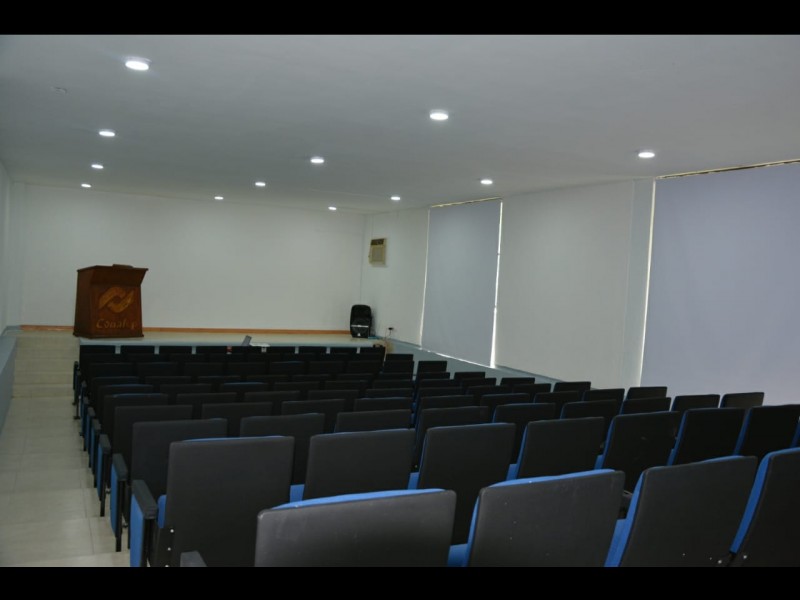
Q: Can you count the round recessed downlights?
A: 12